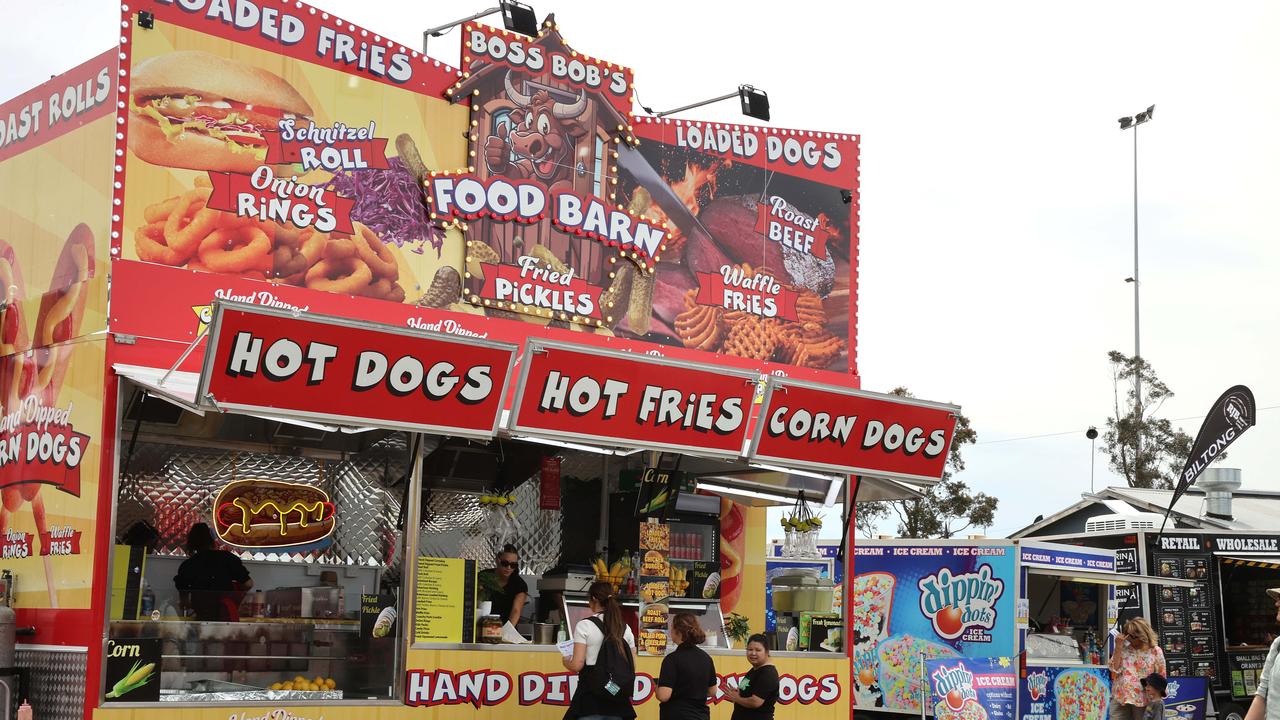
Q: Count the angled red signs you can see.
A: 3